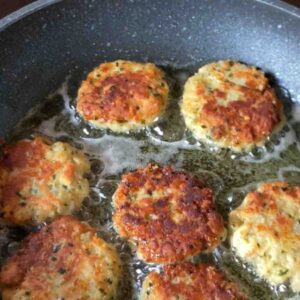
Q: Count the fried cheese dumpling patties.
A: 7